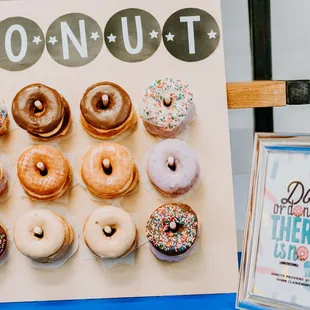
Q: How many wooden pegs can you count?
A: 9